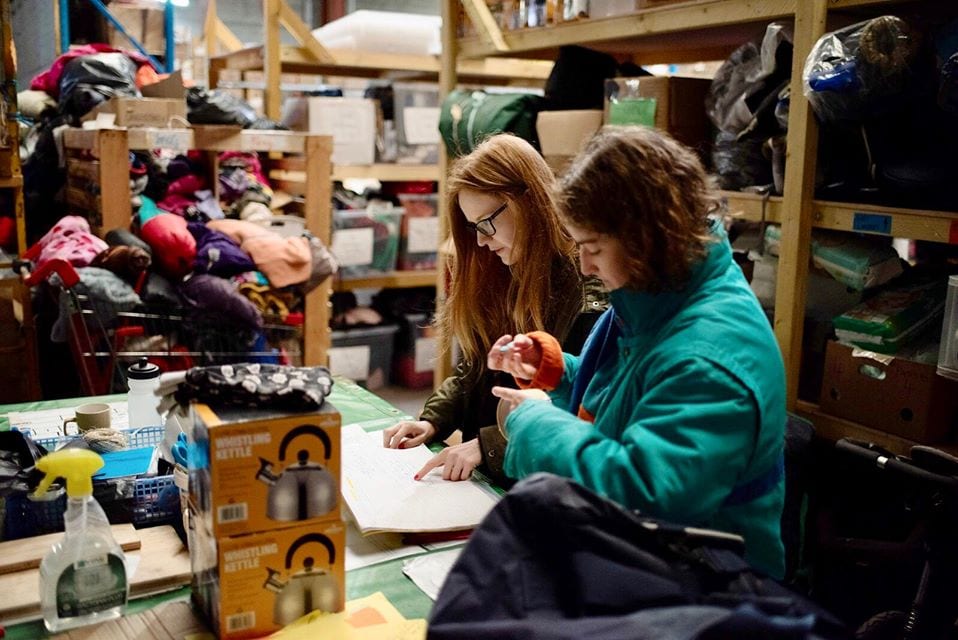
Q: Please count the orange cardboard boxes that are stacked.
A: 2